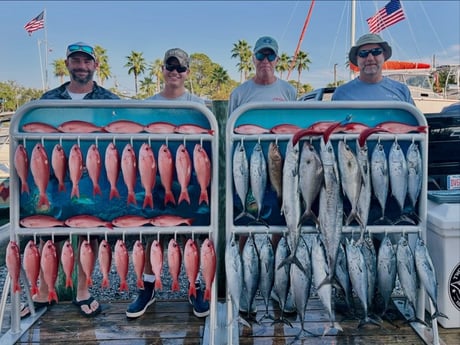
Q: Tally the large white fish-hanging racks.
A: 2